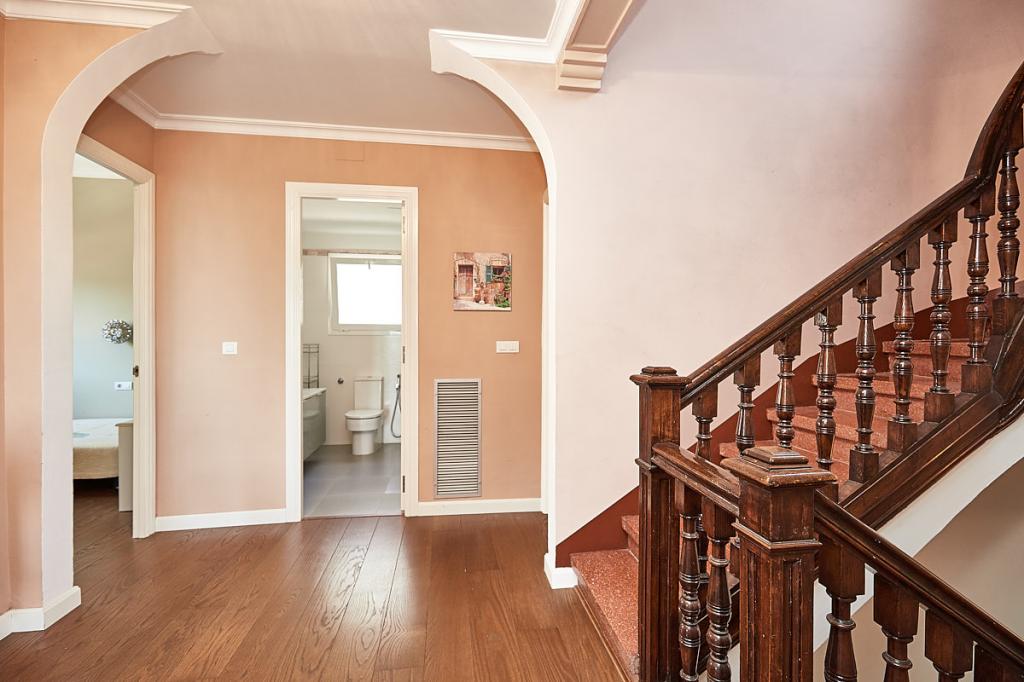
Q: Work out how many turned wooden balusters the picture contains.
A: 15